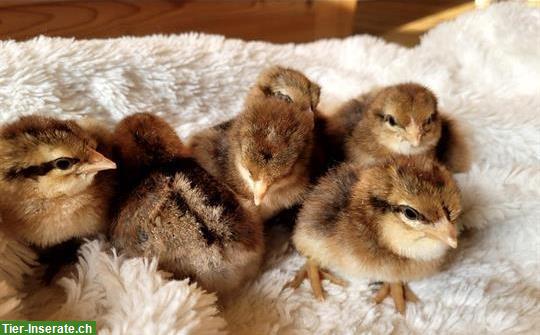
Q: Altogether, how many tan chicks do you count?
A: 6